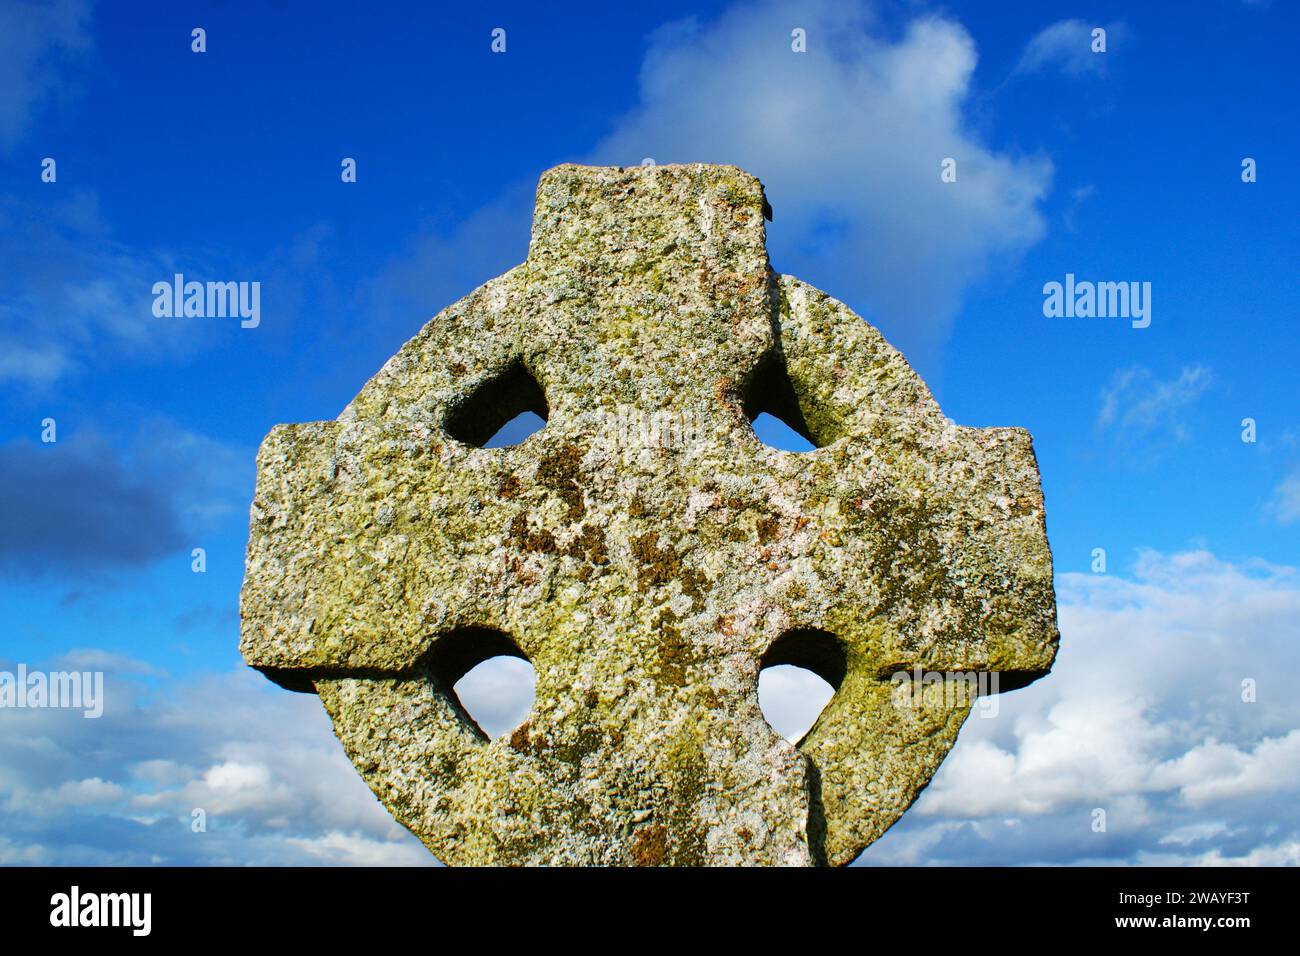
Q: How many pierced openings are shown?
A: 4